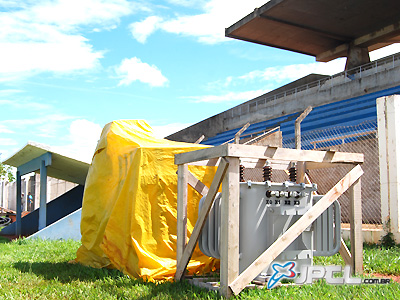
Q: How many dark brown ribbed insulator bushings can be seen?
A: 3